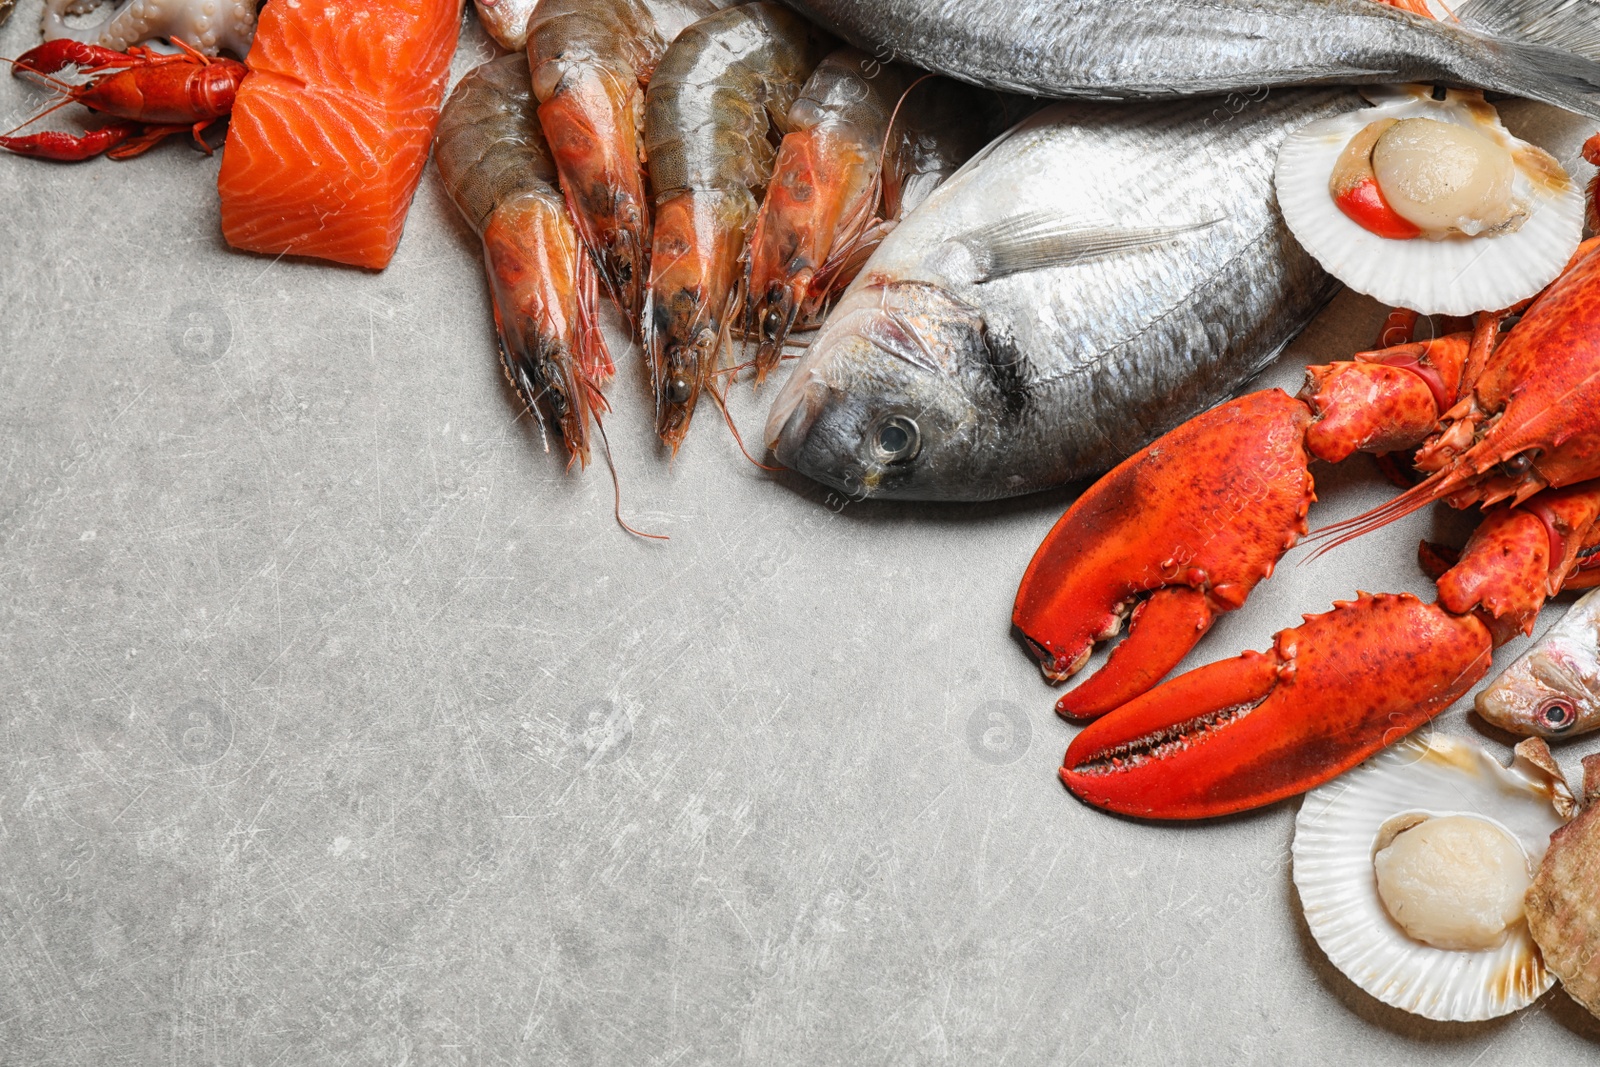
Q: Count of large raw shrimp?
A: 4